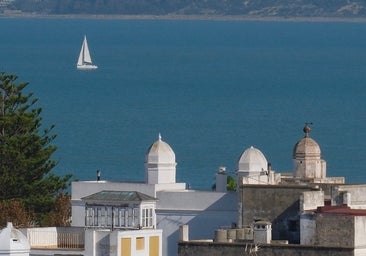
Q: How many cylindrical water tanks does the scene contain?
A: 4